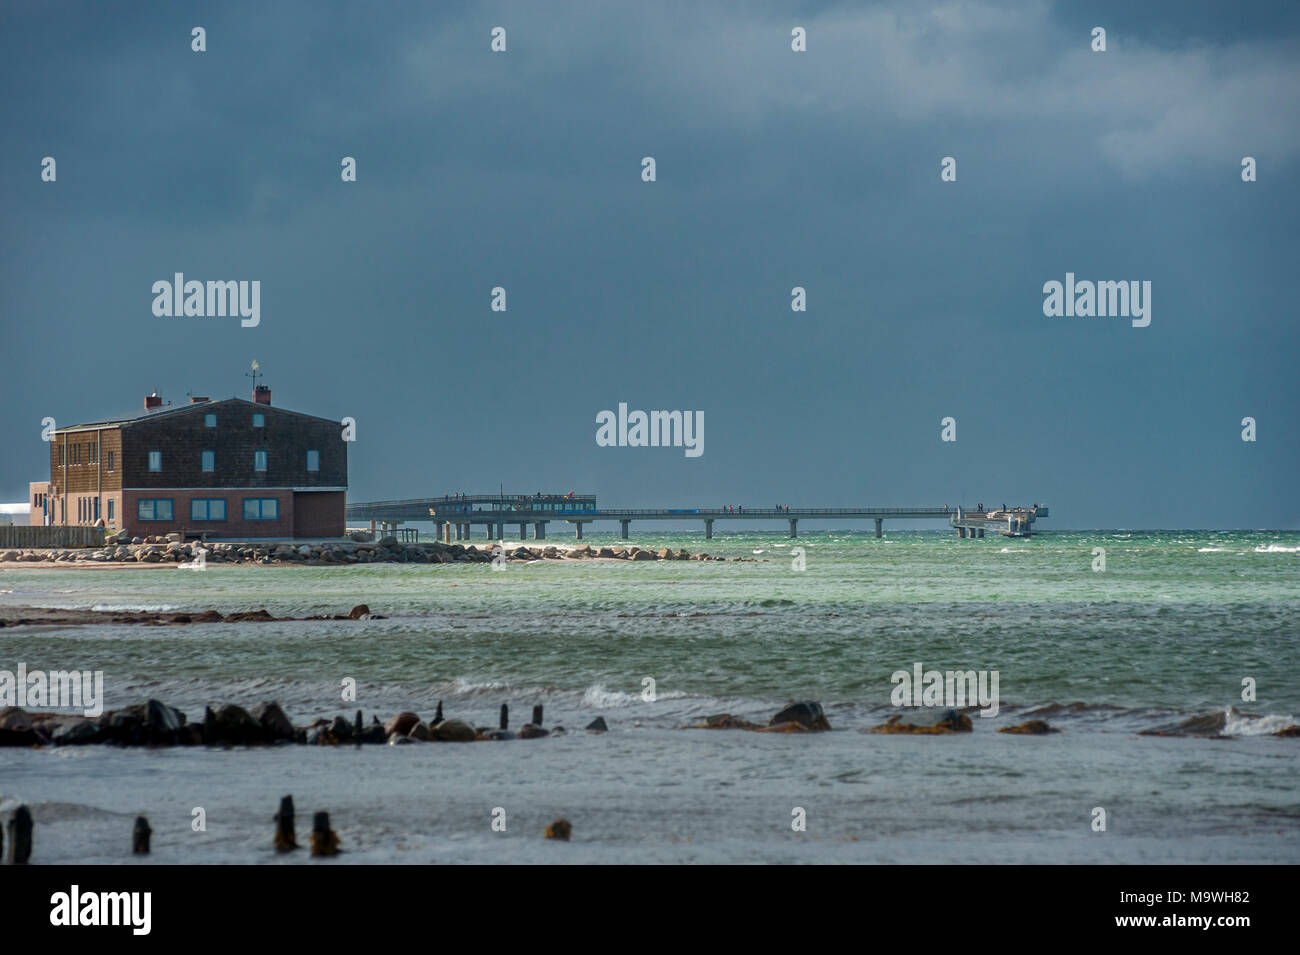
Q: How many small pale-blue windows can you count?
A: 6